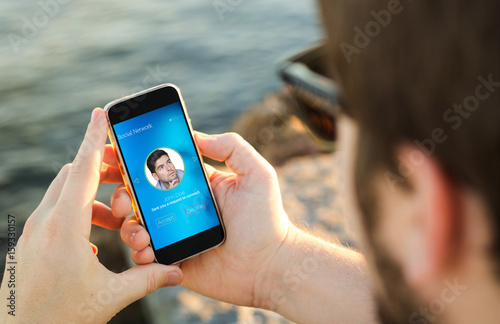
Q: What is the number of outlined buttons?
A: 2